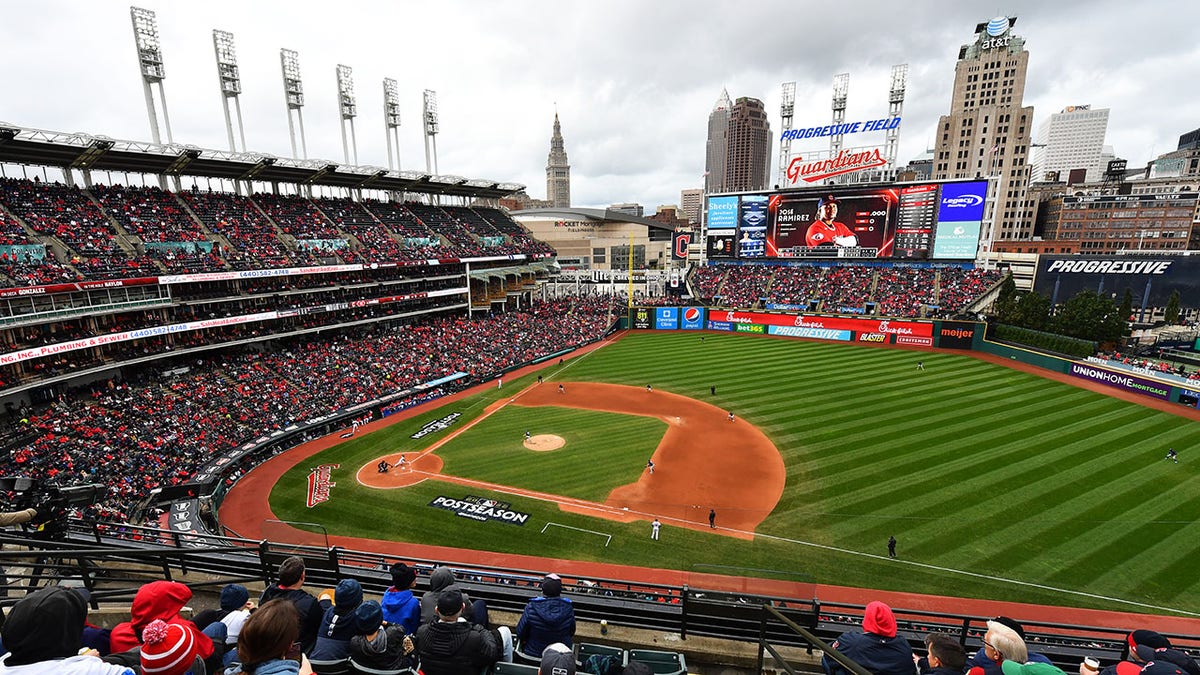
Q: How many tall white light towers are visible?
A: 9